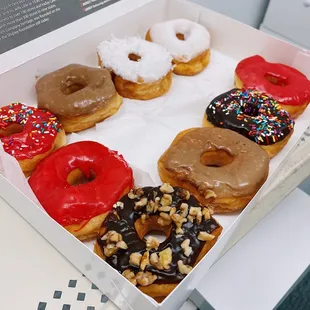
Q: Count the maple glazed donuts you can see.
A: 2